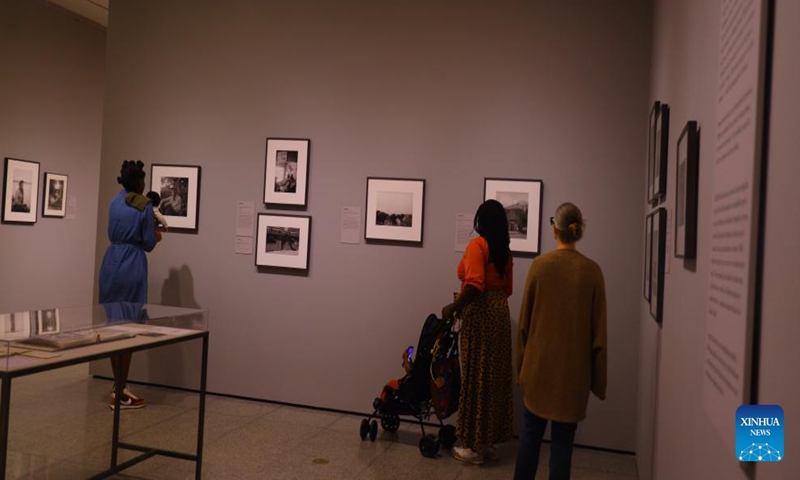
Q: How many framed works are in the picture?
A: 12